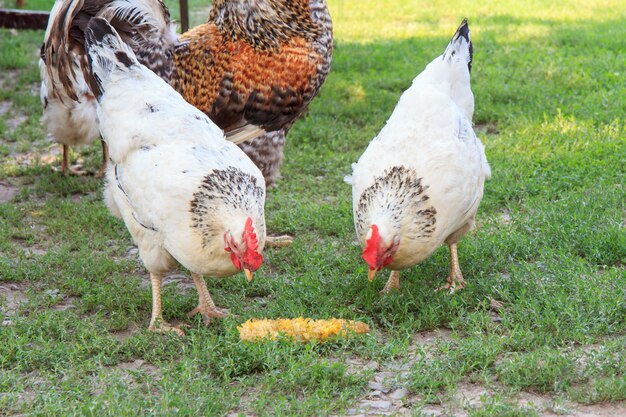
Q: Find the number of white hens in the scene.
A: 2